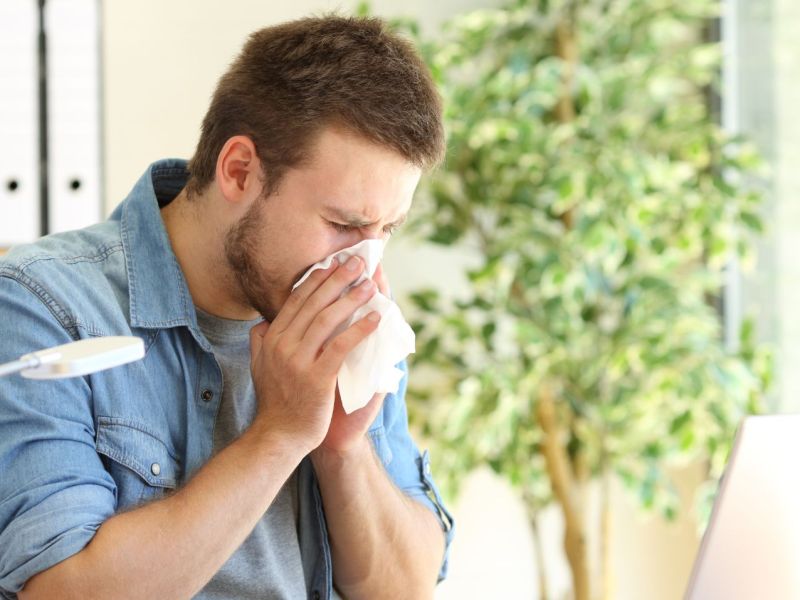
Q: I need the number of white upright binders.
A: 2